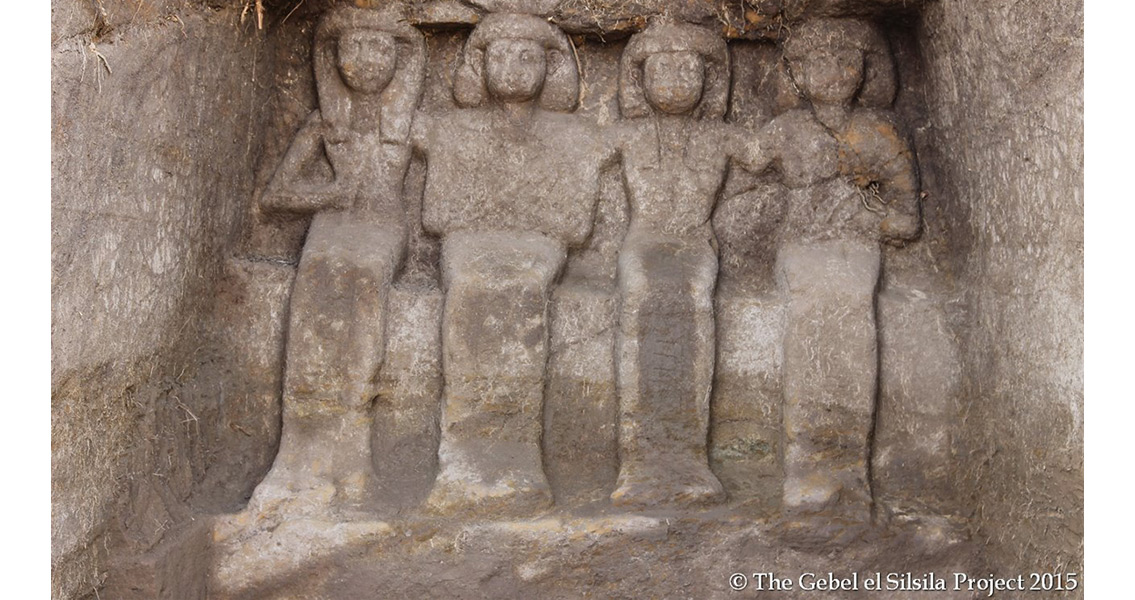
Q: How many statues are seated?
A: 4